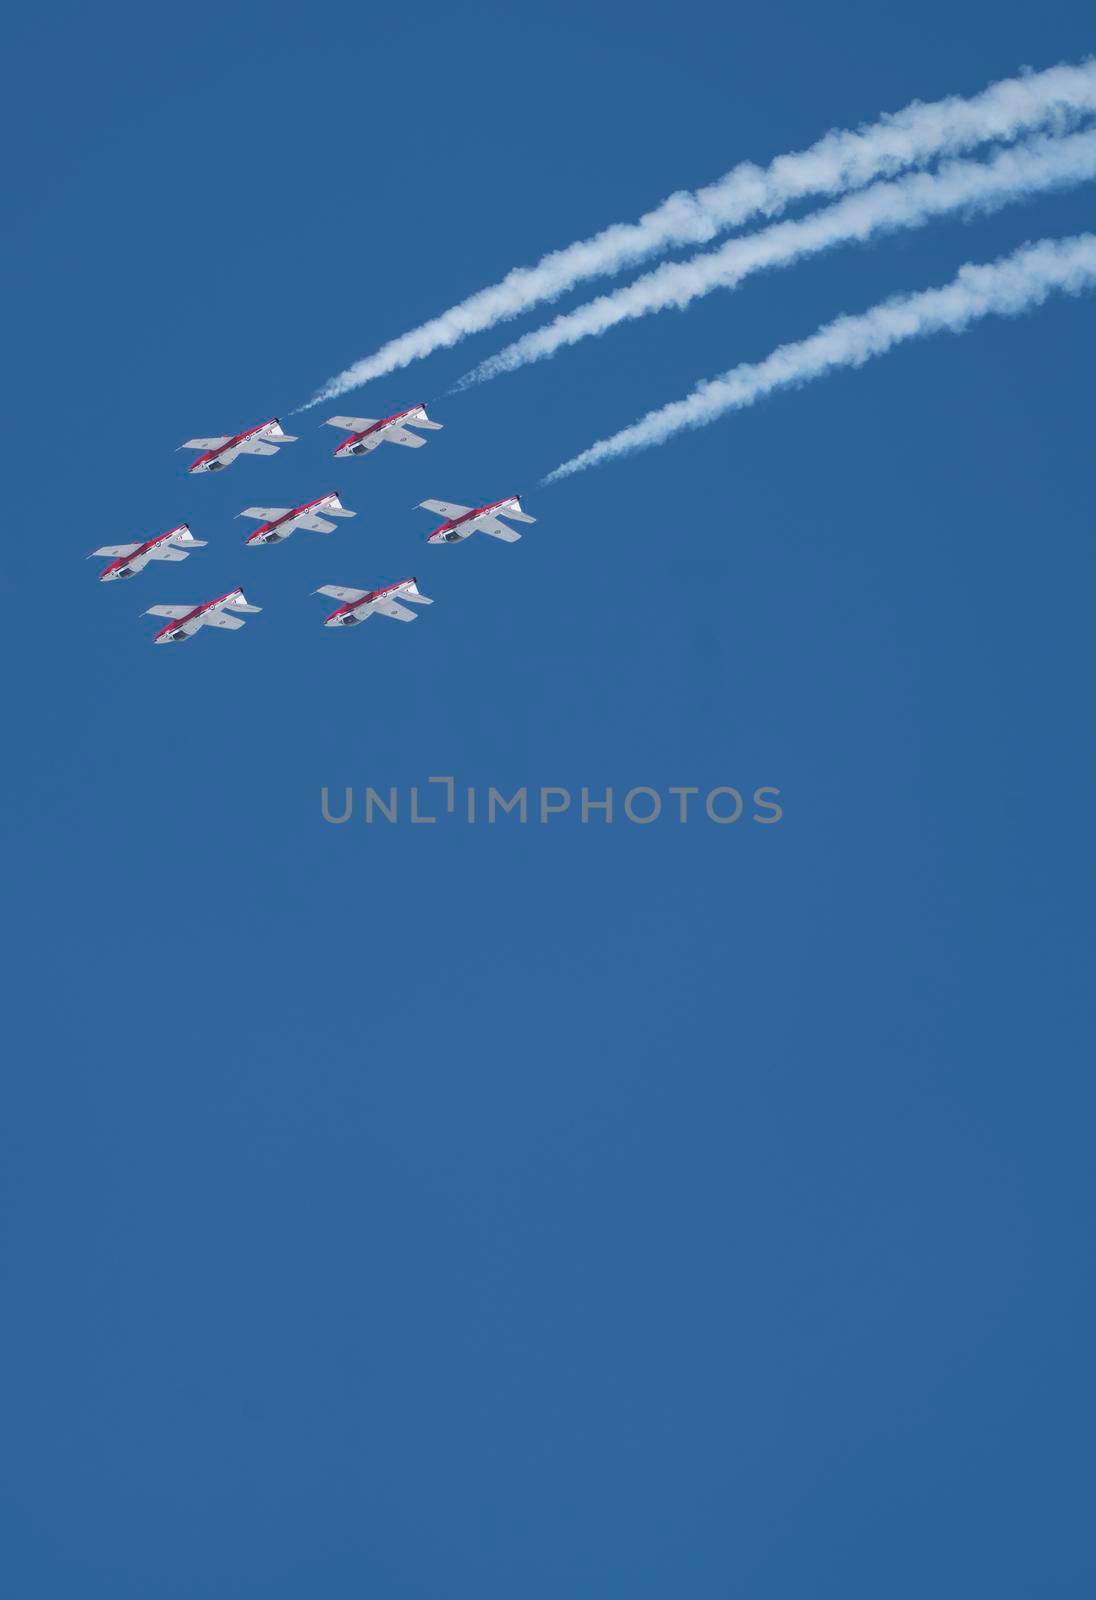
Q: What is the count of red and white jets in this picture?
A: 7